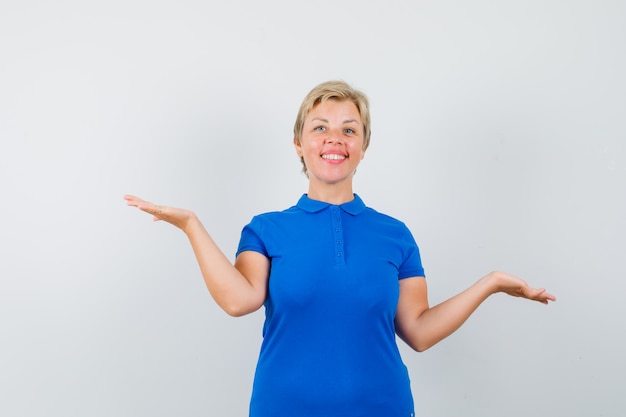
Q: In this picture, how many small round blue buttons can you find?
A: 5